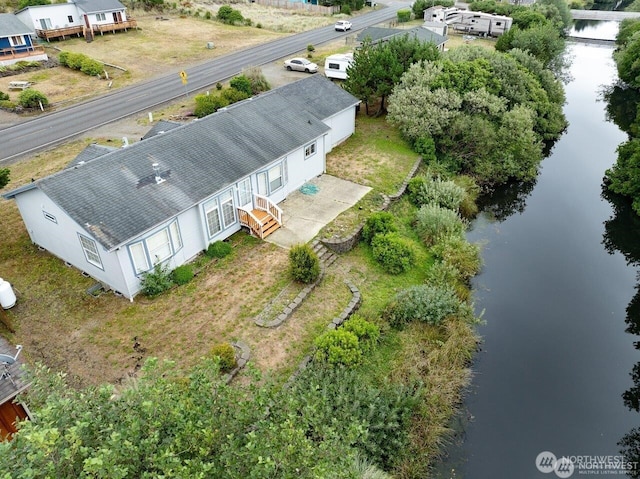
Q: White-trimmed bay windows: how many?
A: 2